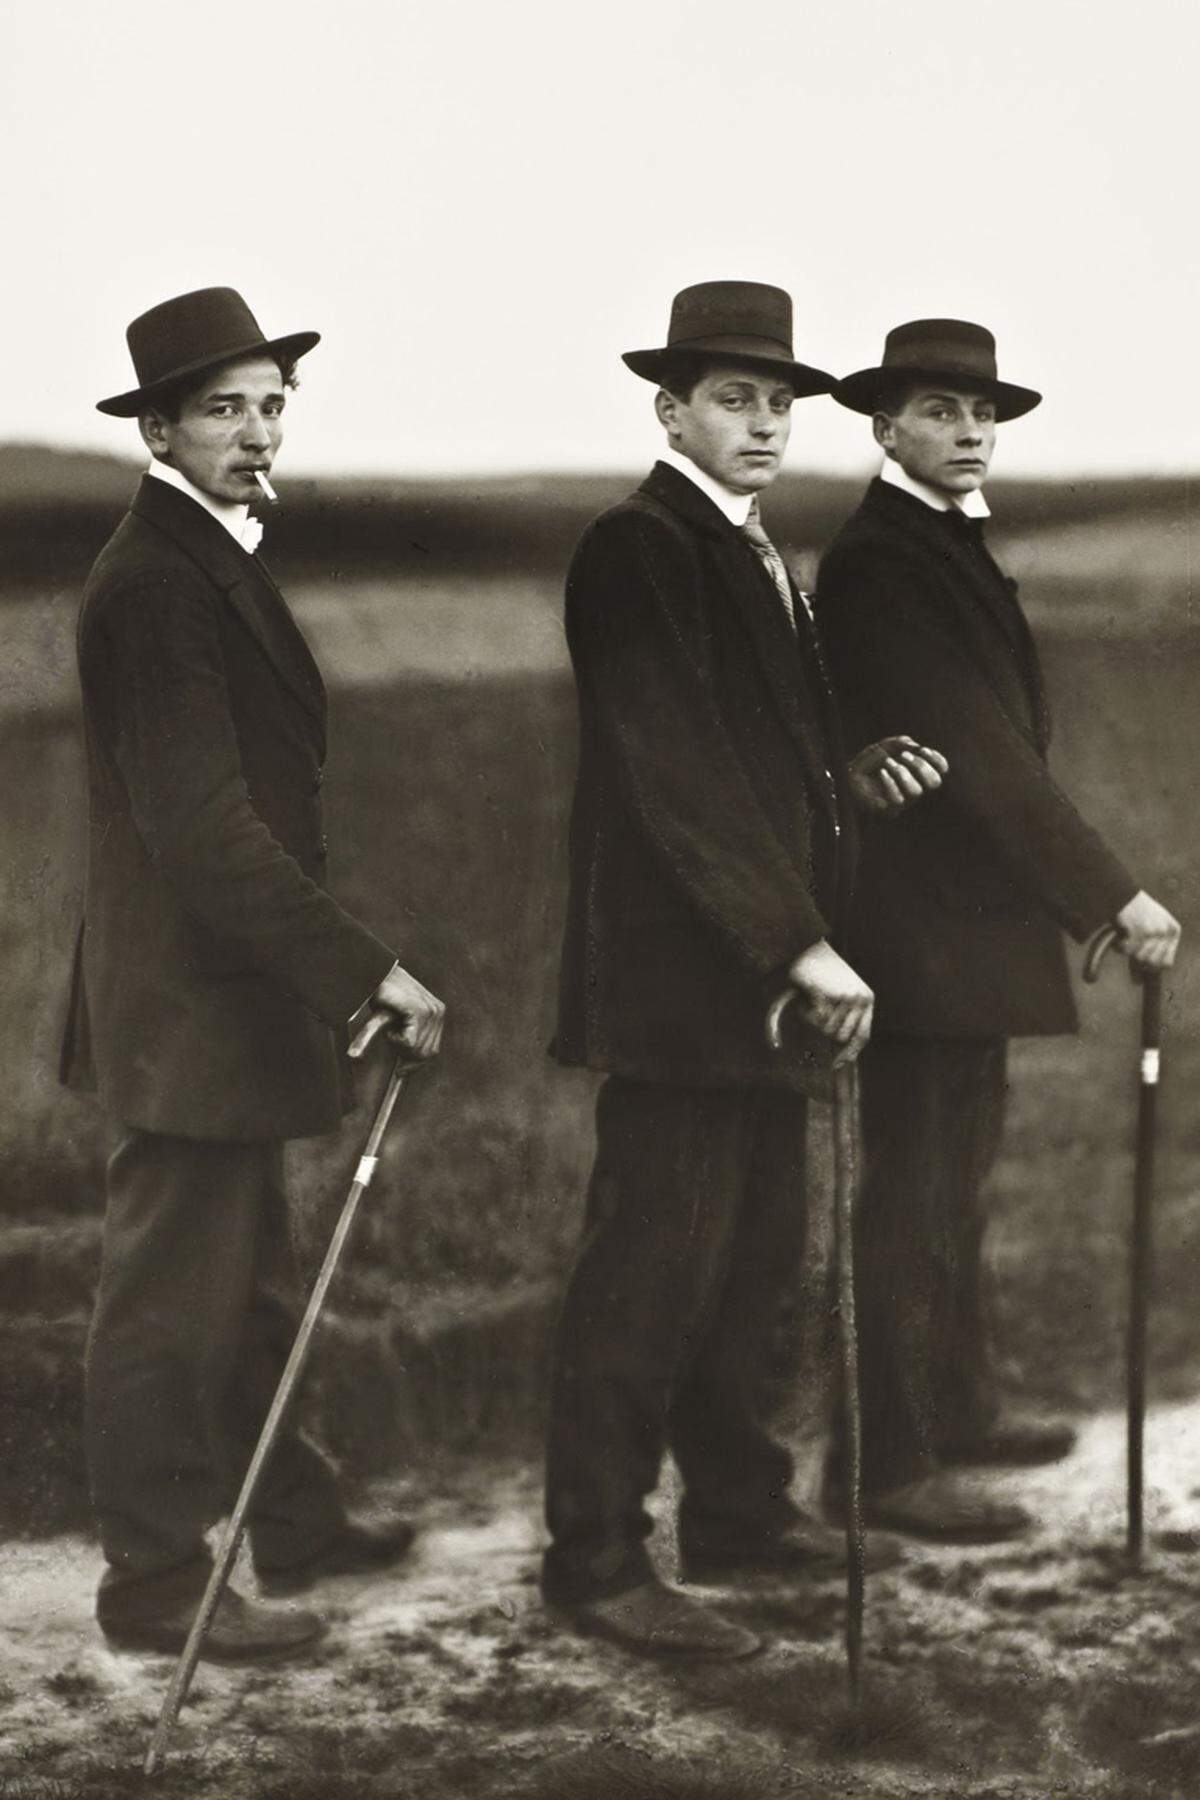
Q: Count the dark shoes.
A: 6